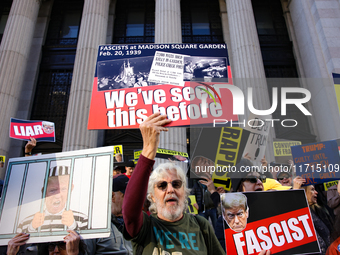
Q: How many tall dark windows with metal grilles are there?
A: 4